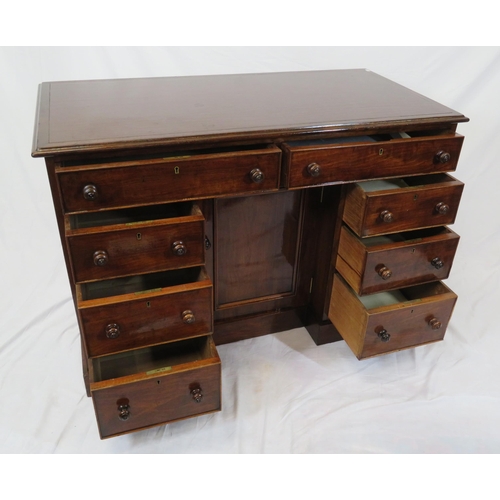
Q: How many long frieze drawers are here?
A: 2